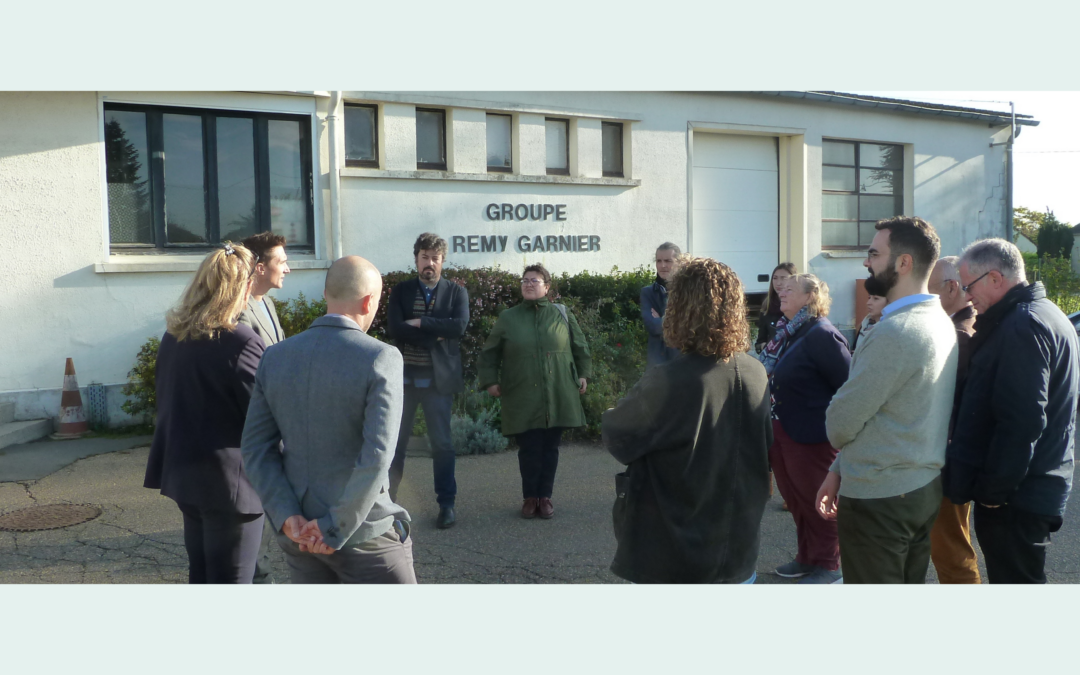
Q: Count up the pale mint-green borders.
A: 2